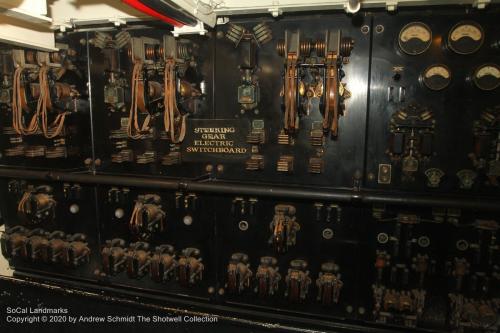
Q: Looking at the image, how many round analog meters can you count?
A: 4